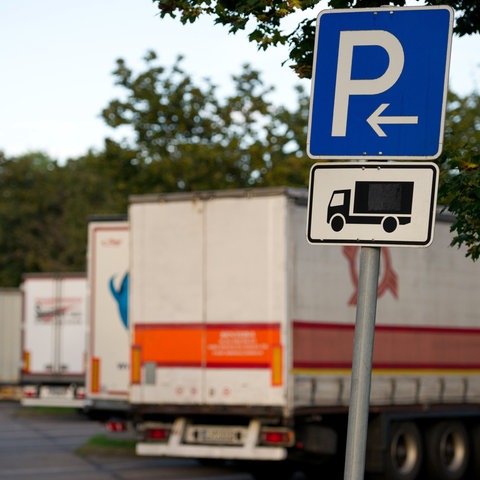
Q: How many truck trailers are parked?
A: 4